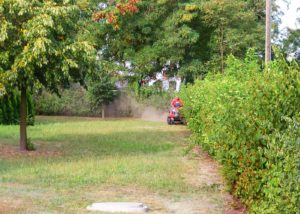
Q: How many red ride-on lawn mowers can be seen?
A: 1